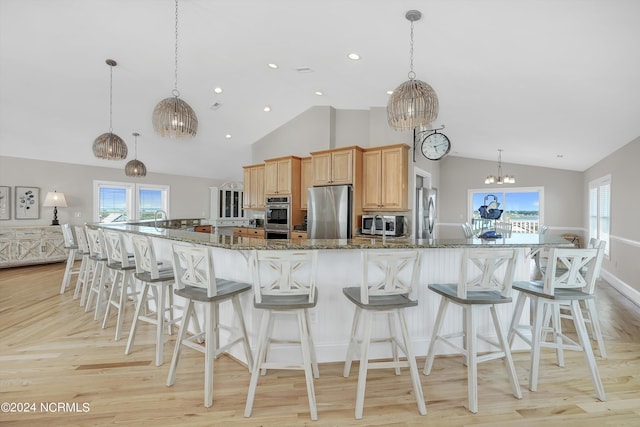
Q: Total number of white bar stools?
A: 11